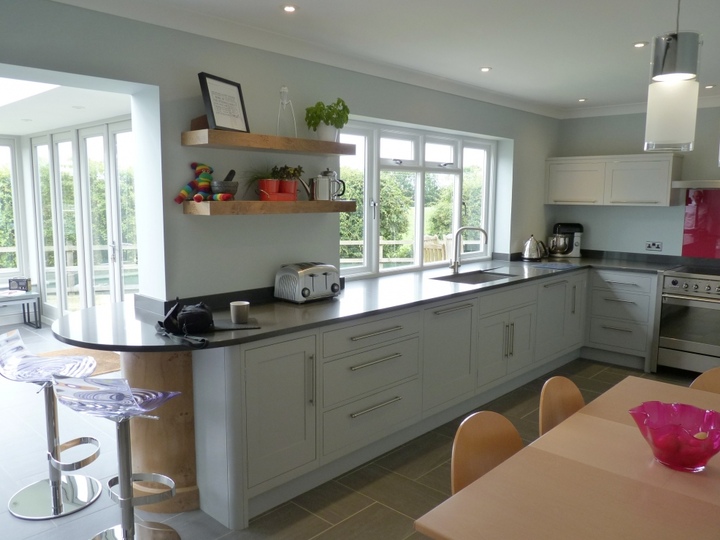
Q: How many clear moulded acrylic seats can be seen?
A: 2